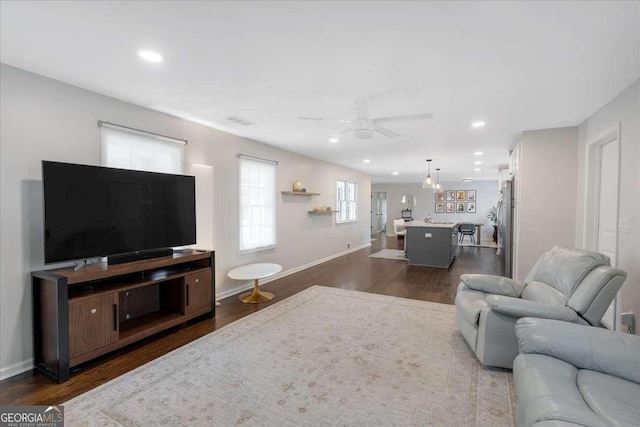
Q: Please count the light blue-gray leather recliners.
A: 2